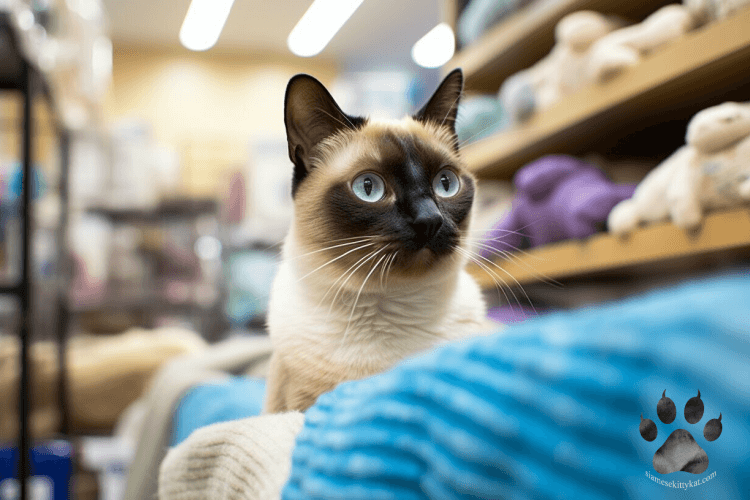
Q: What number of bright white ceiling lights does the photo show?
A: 3